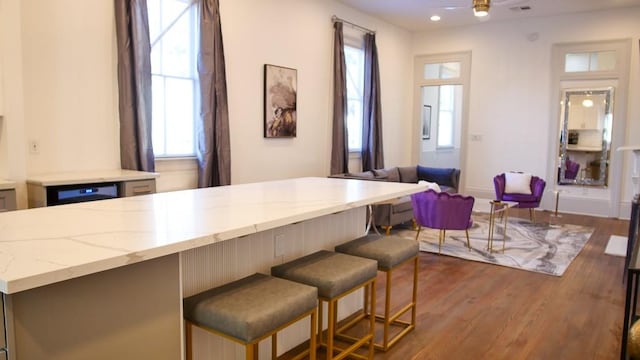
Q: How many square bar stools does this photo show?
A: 3